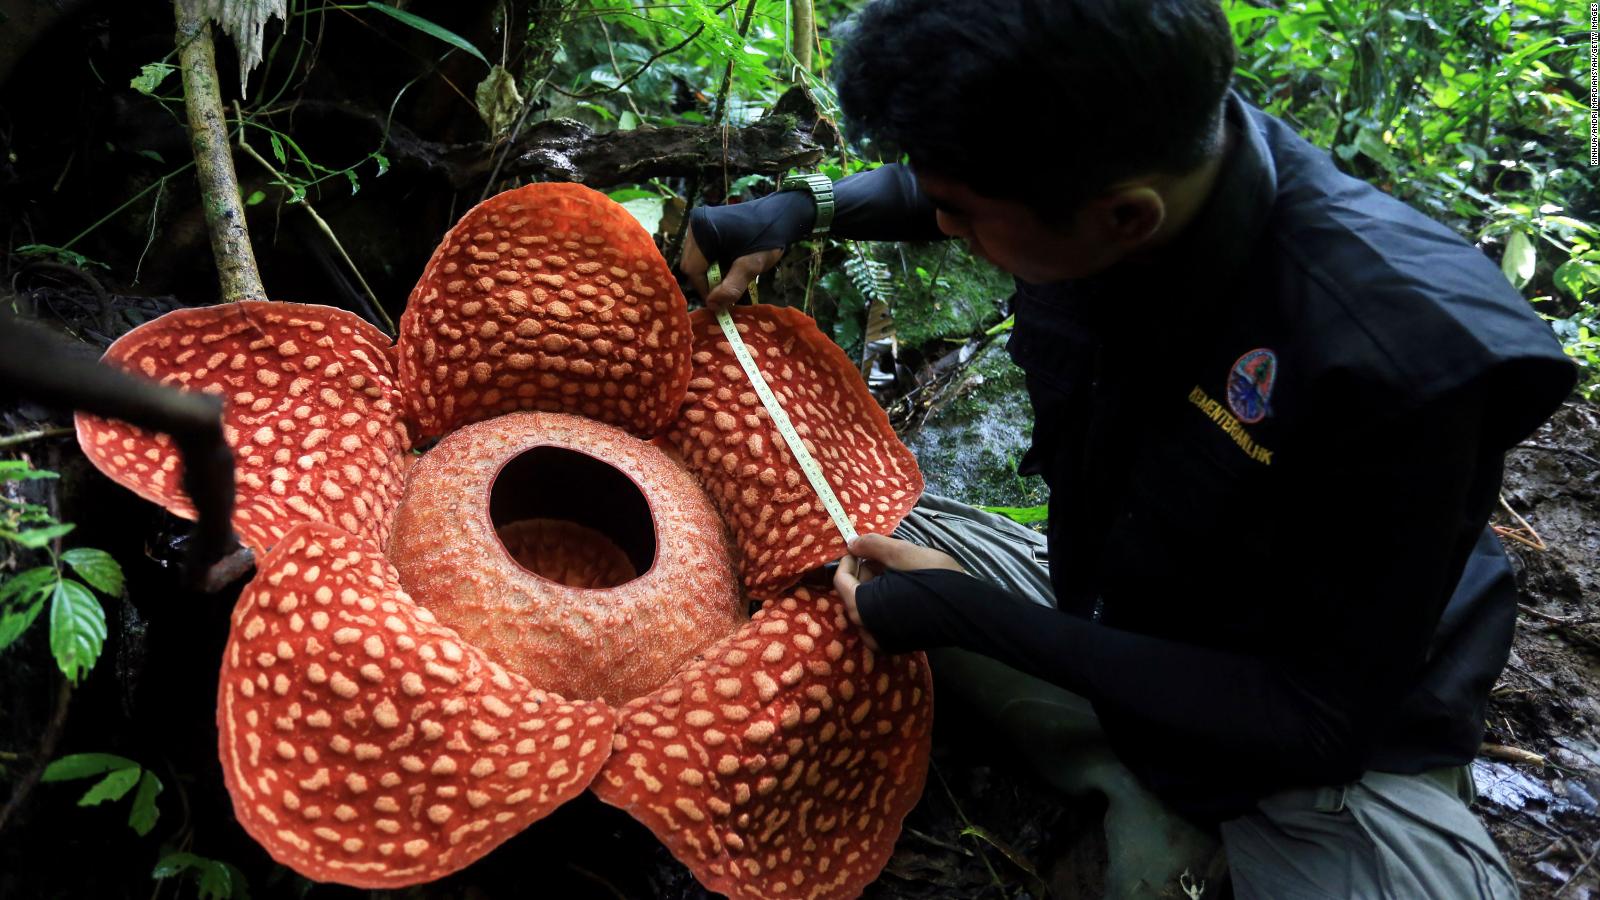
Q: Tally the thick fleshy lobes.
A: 5